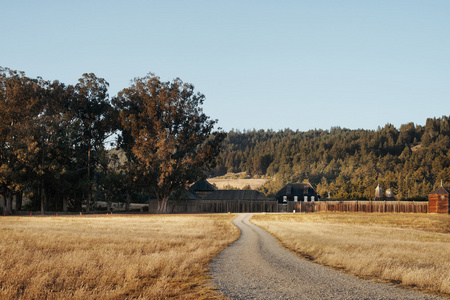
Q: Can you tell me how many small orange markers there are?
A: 6